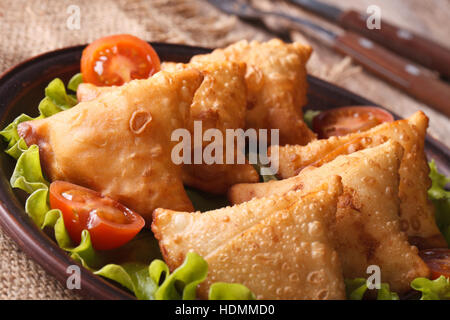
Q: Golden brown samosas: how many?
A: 6